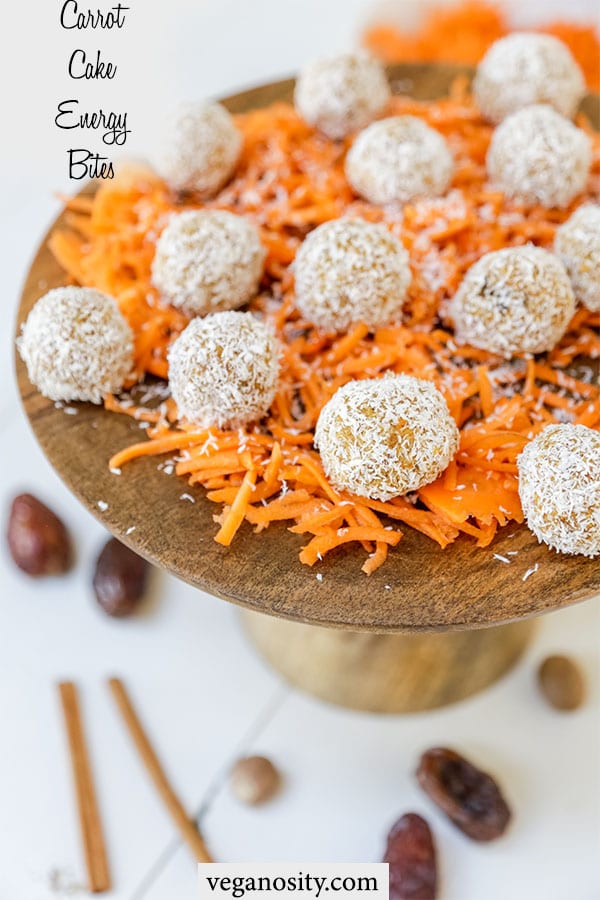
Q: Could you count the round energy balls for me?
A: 13